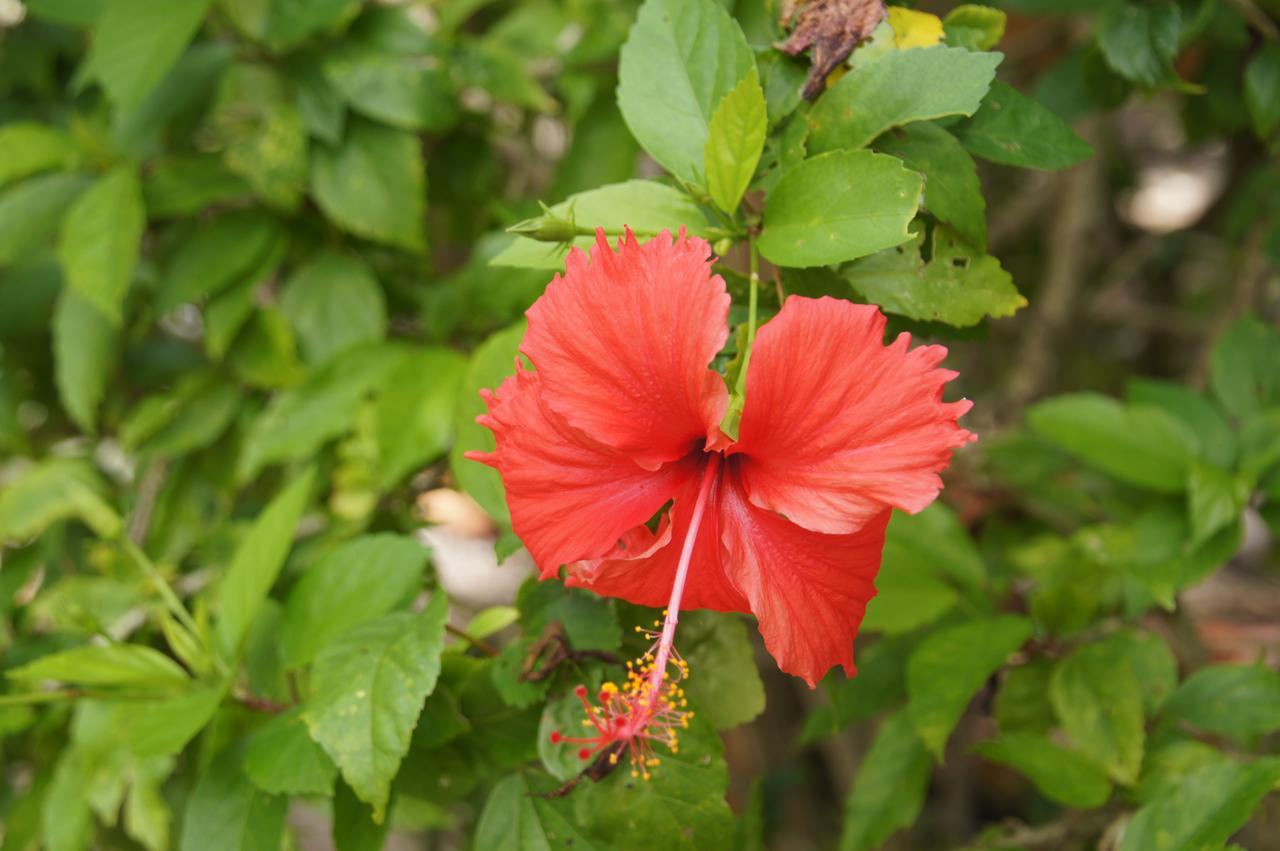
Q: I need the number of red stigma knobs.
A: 5